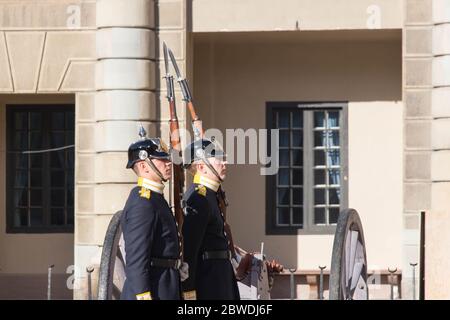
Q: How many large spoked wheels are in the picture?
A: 2